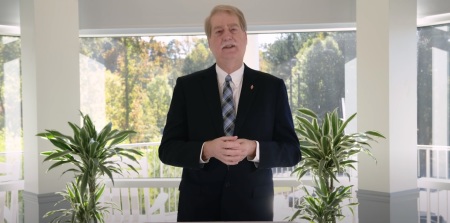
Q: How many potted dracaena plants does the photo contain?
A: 2